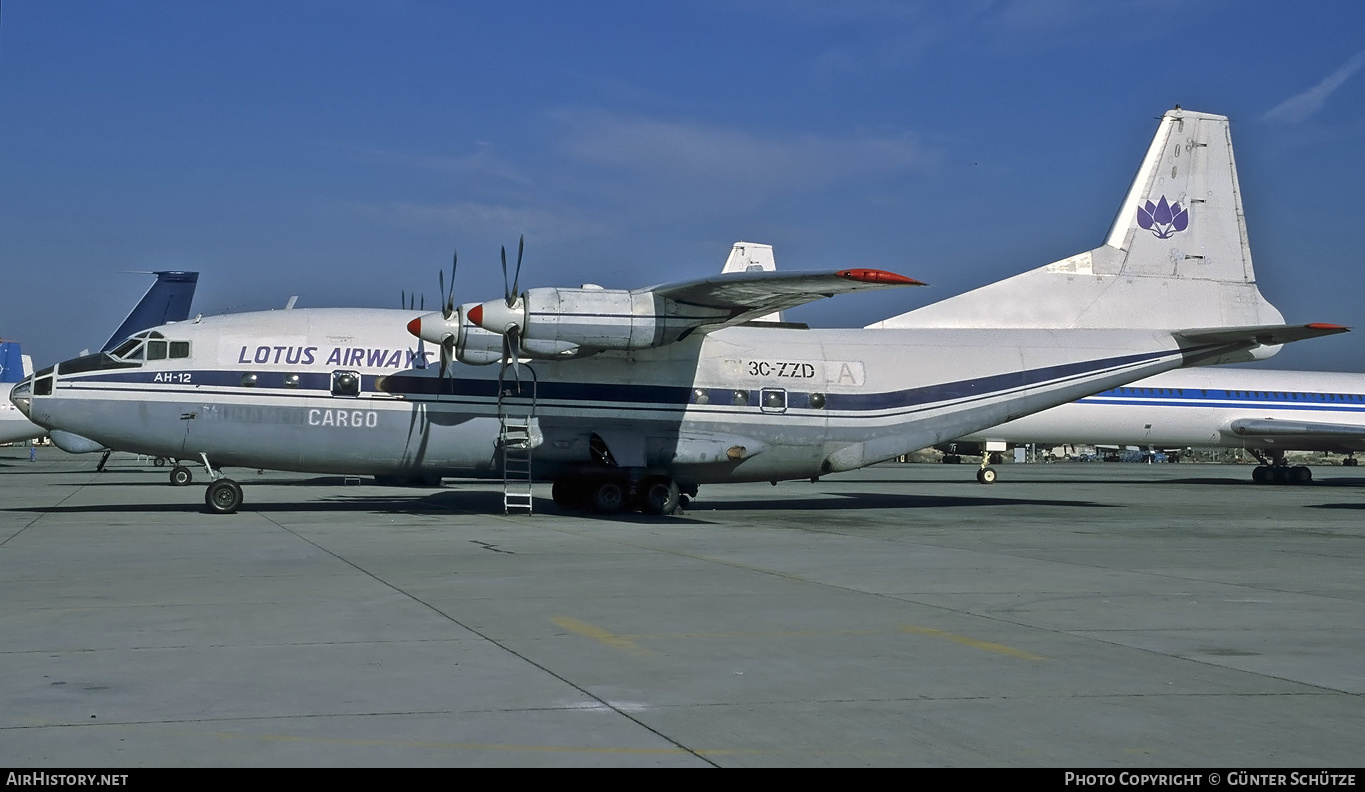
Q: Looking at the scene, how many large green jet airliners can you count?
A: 0